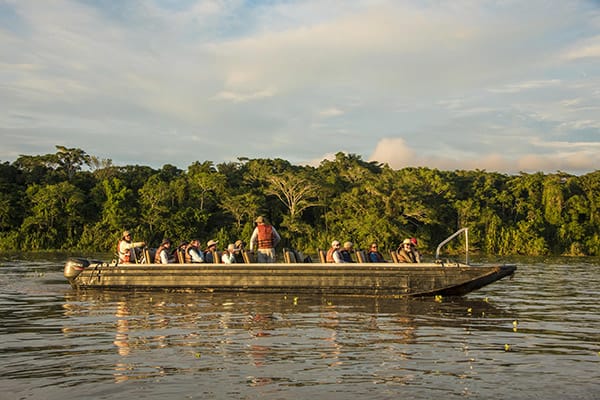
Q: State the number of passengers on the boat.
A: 13